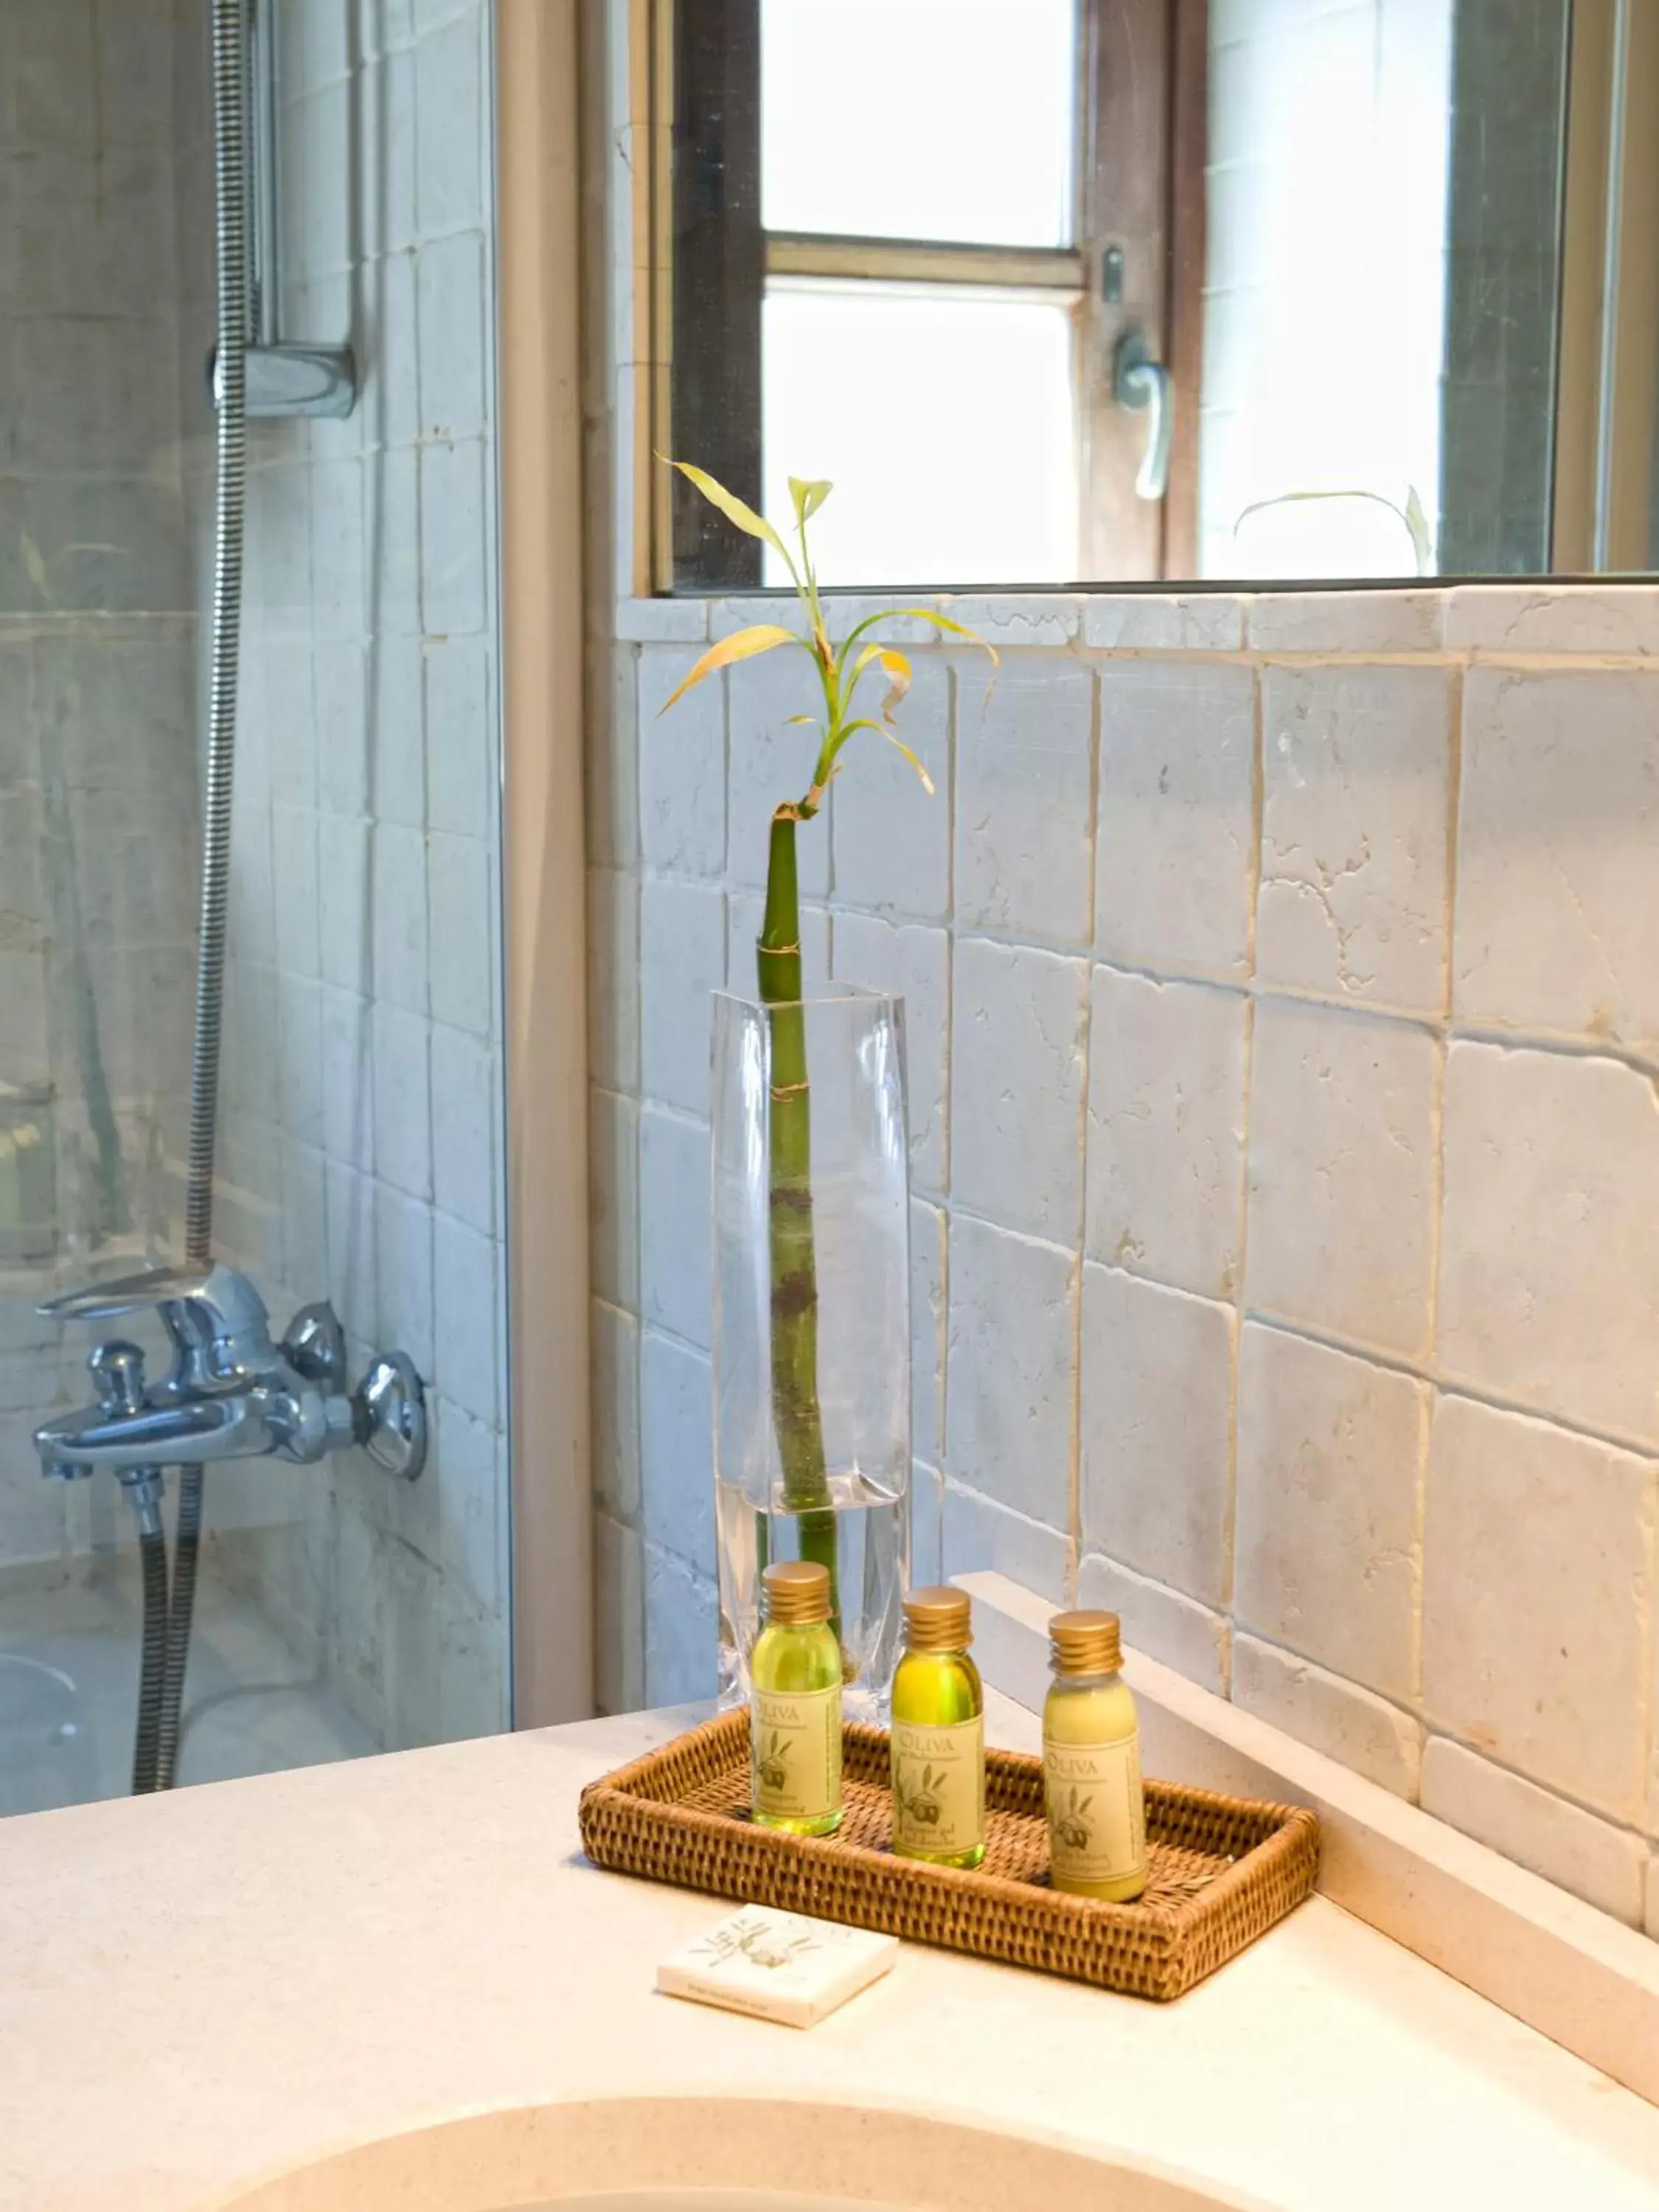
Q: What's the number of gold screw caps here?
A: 3